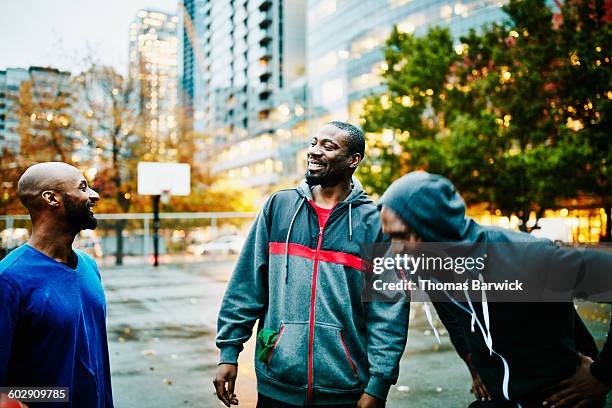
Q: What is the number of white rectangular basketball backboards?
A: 1